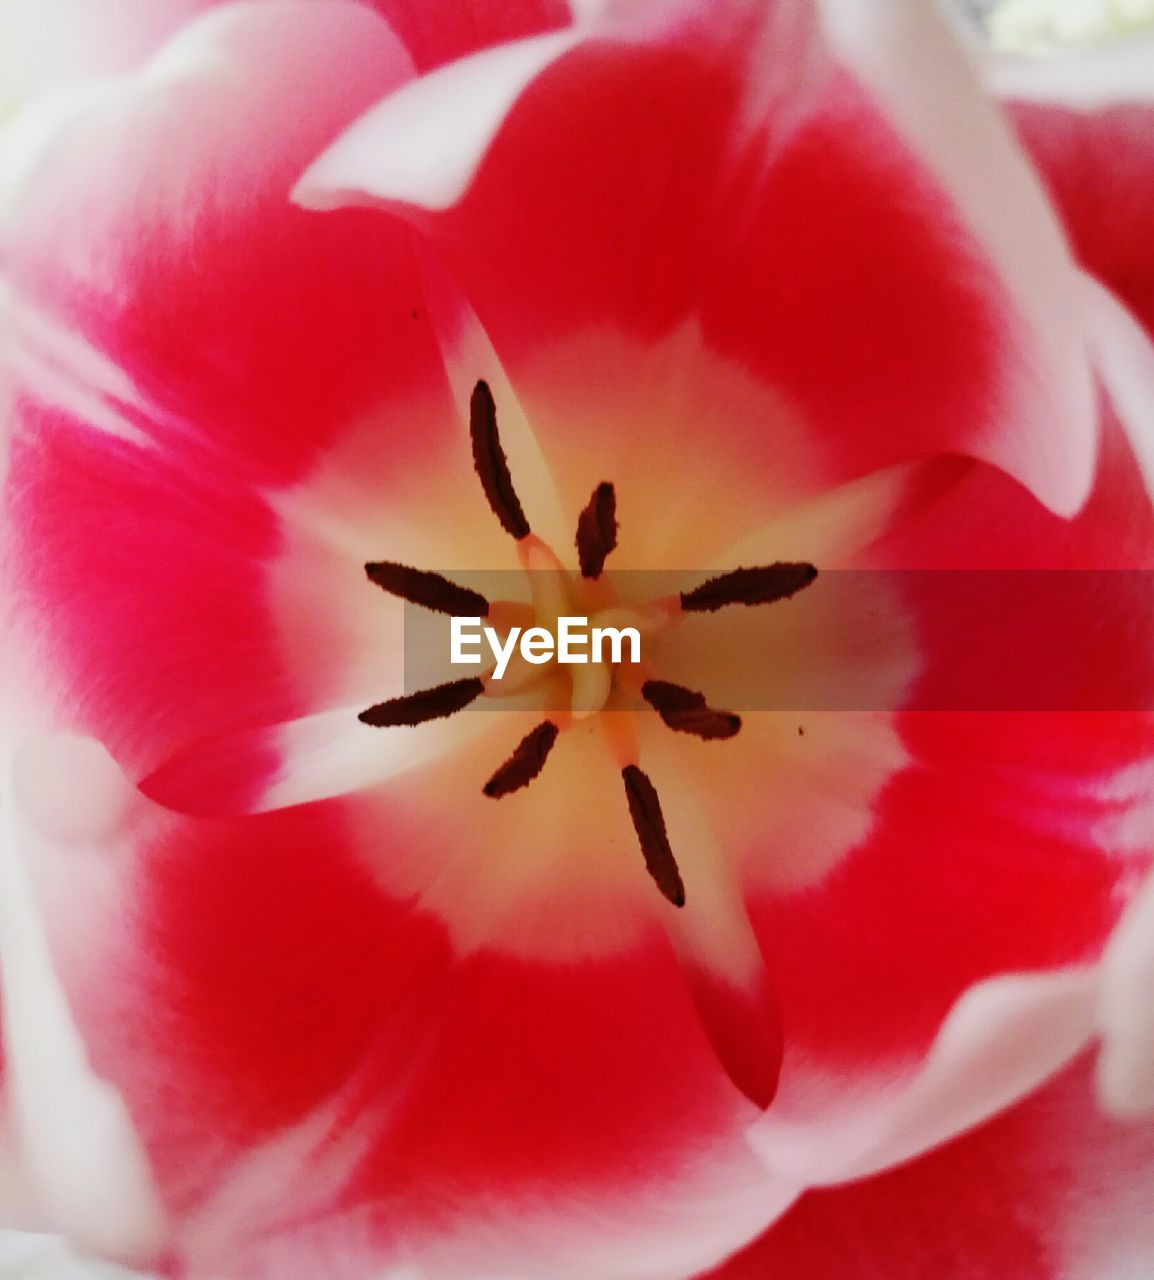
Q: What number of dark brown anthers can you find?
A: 8